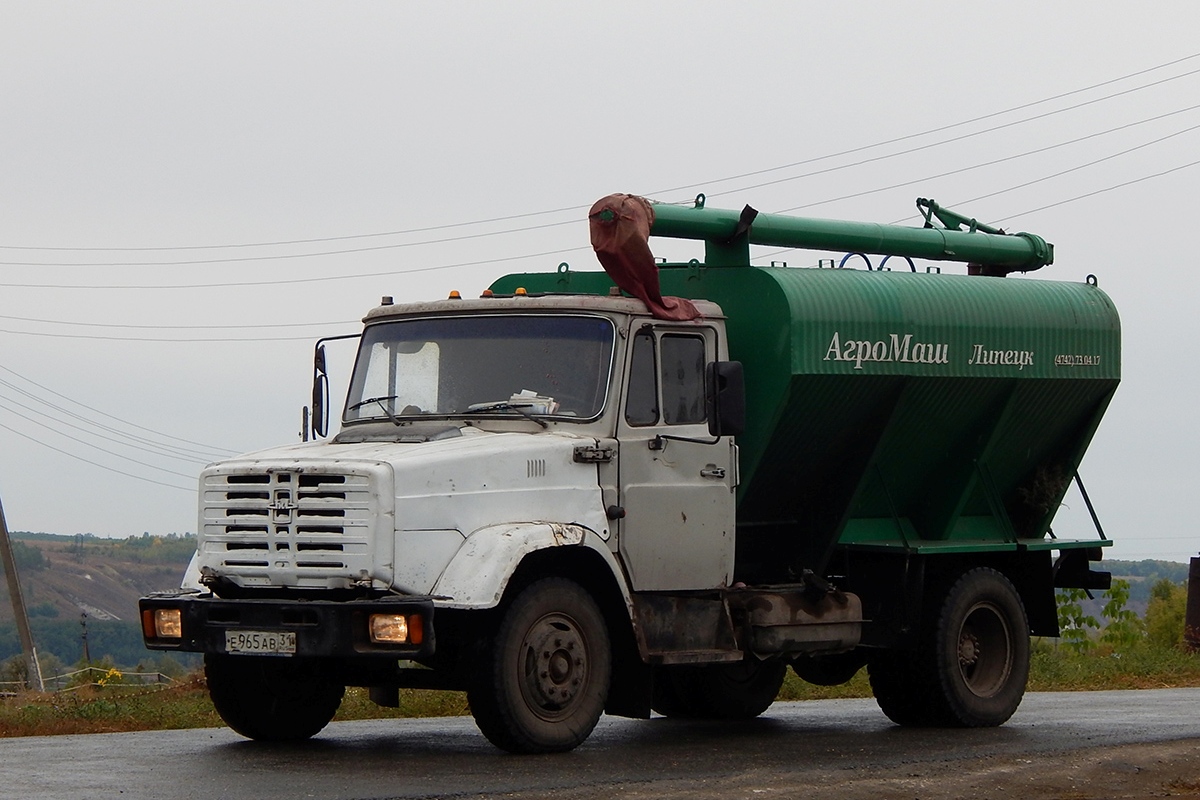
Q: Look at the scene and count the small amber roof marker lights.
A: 3